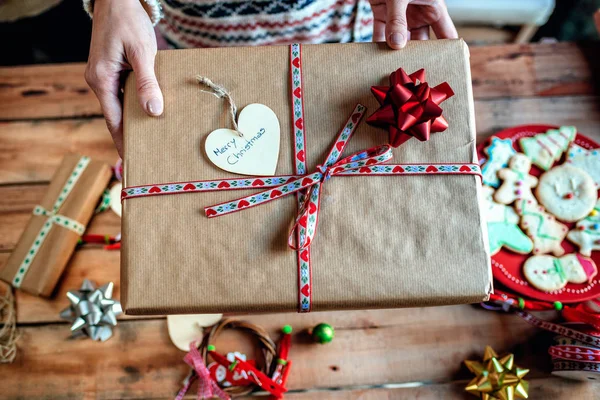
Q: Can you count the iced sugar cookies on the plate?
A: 9